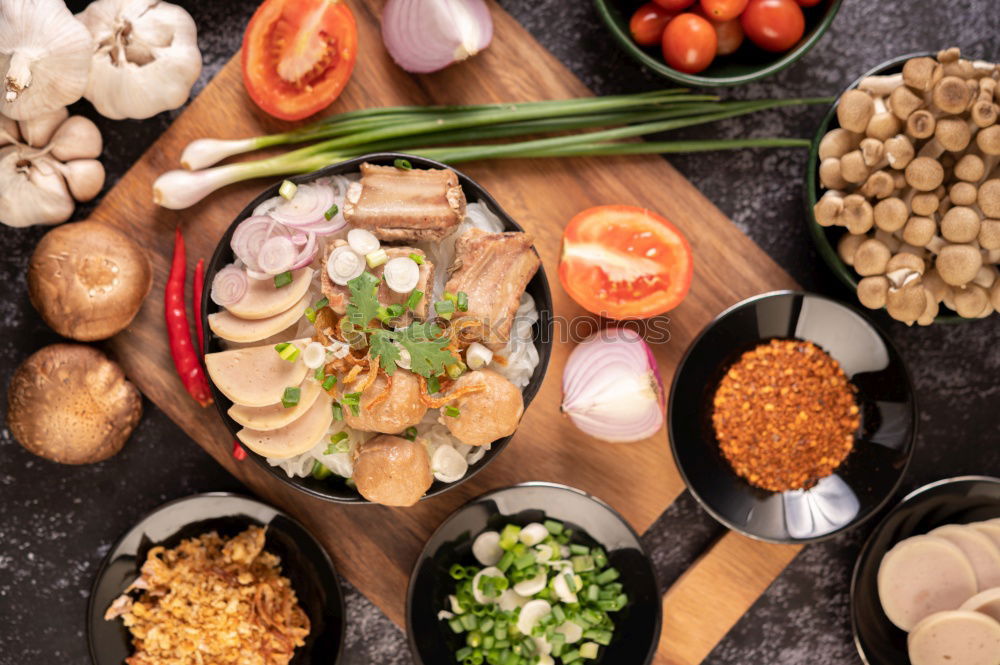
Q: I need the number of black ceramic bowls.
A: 5